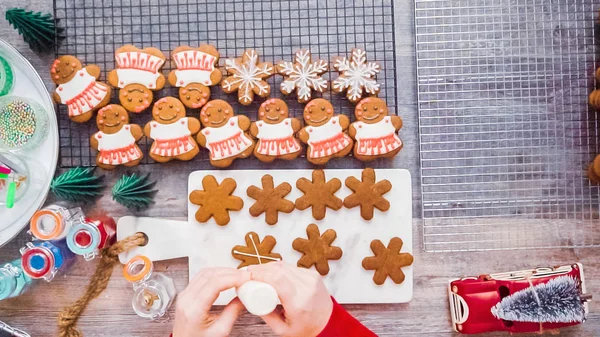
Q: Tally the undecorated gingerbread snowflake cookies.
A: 6